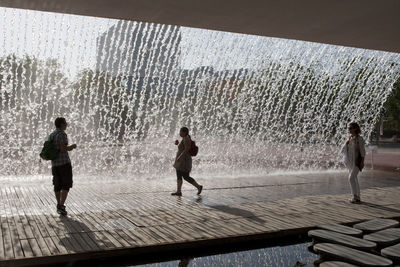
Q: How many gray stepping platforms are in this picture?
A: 7